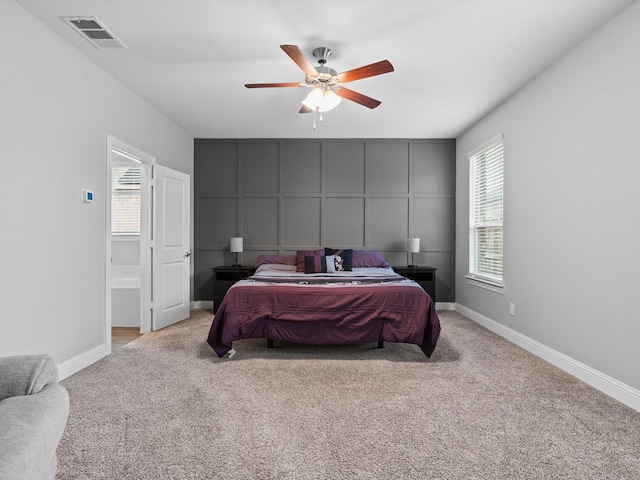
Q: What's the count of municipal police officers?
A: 0